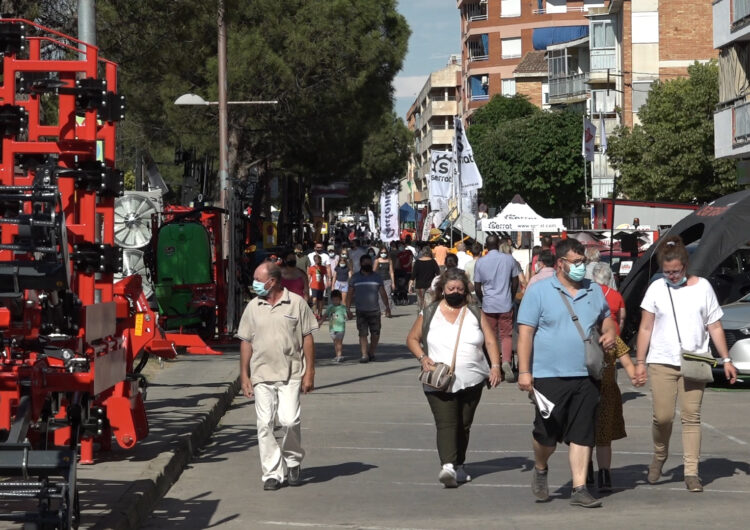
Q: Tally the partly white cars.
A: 1